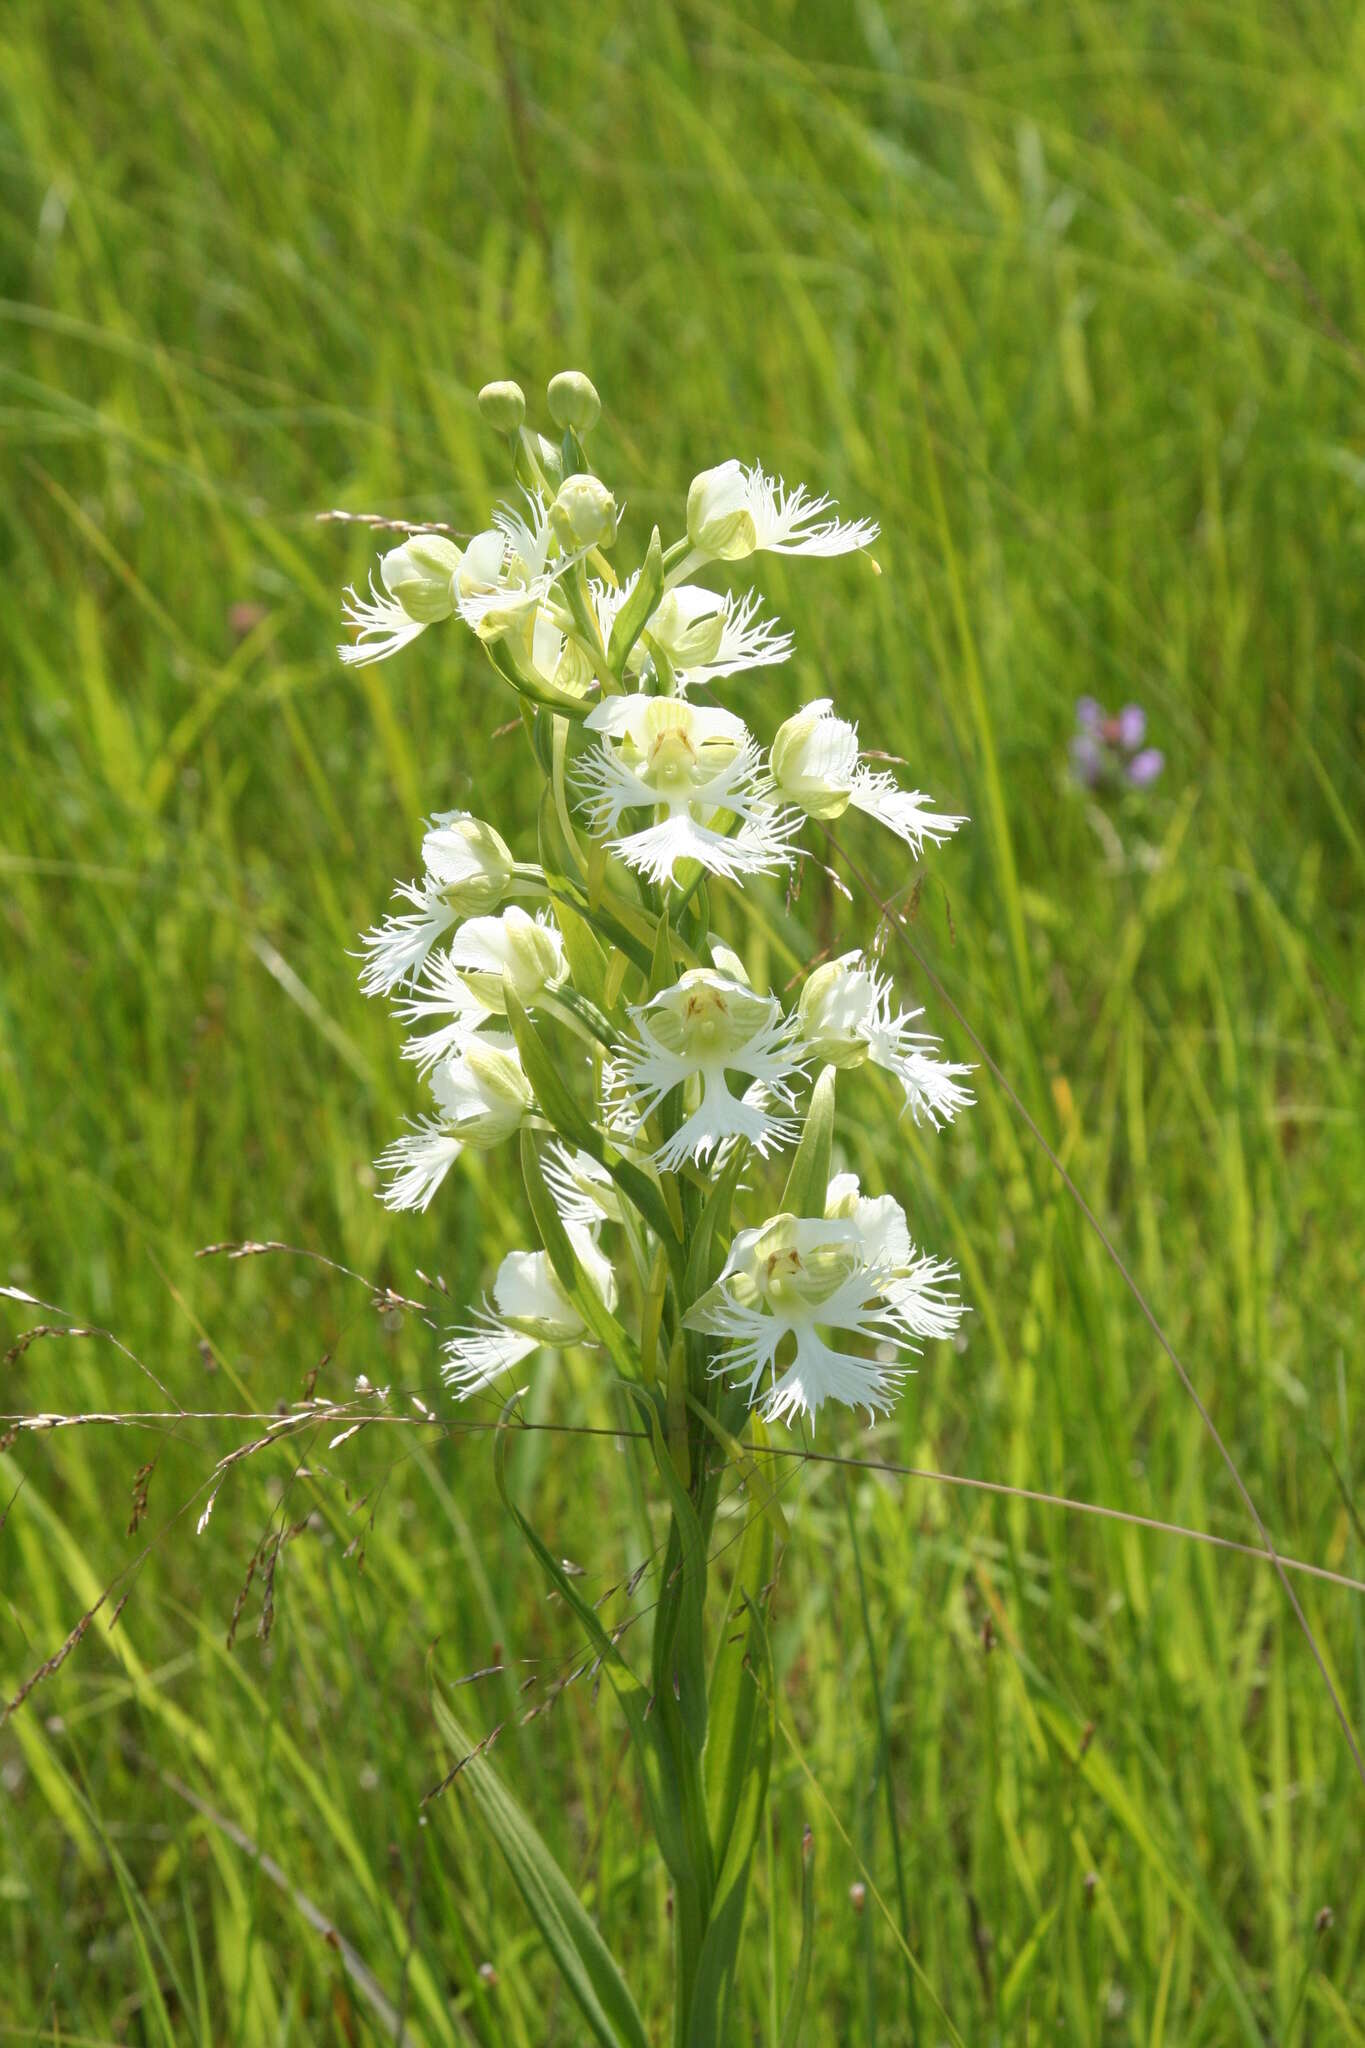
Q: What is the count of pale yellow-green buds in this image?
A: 3